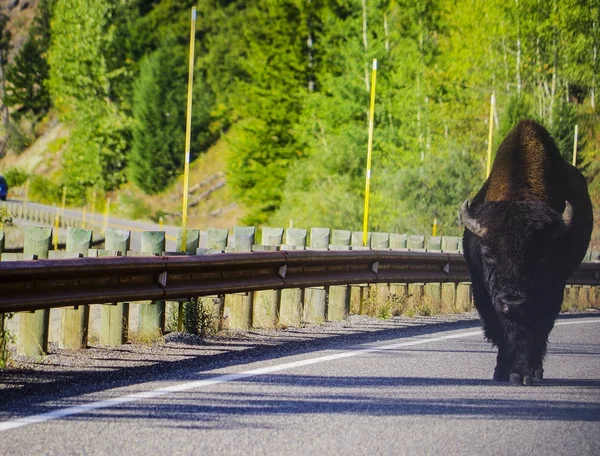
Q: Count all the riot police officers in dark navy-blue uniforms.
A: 0